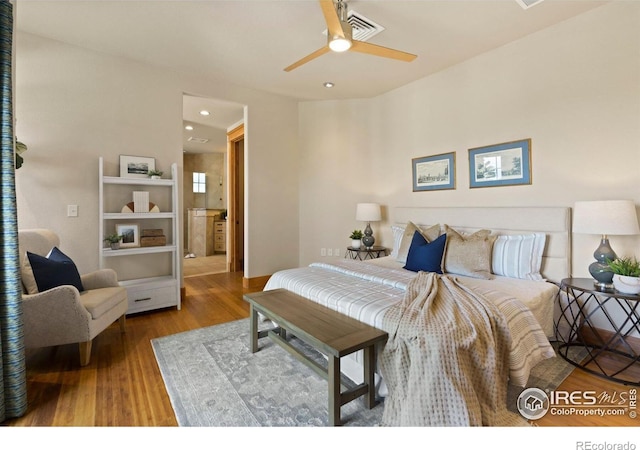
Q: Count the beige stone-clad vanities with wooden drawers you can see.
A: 1